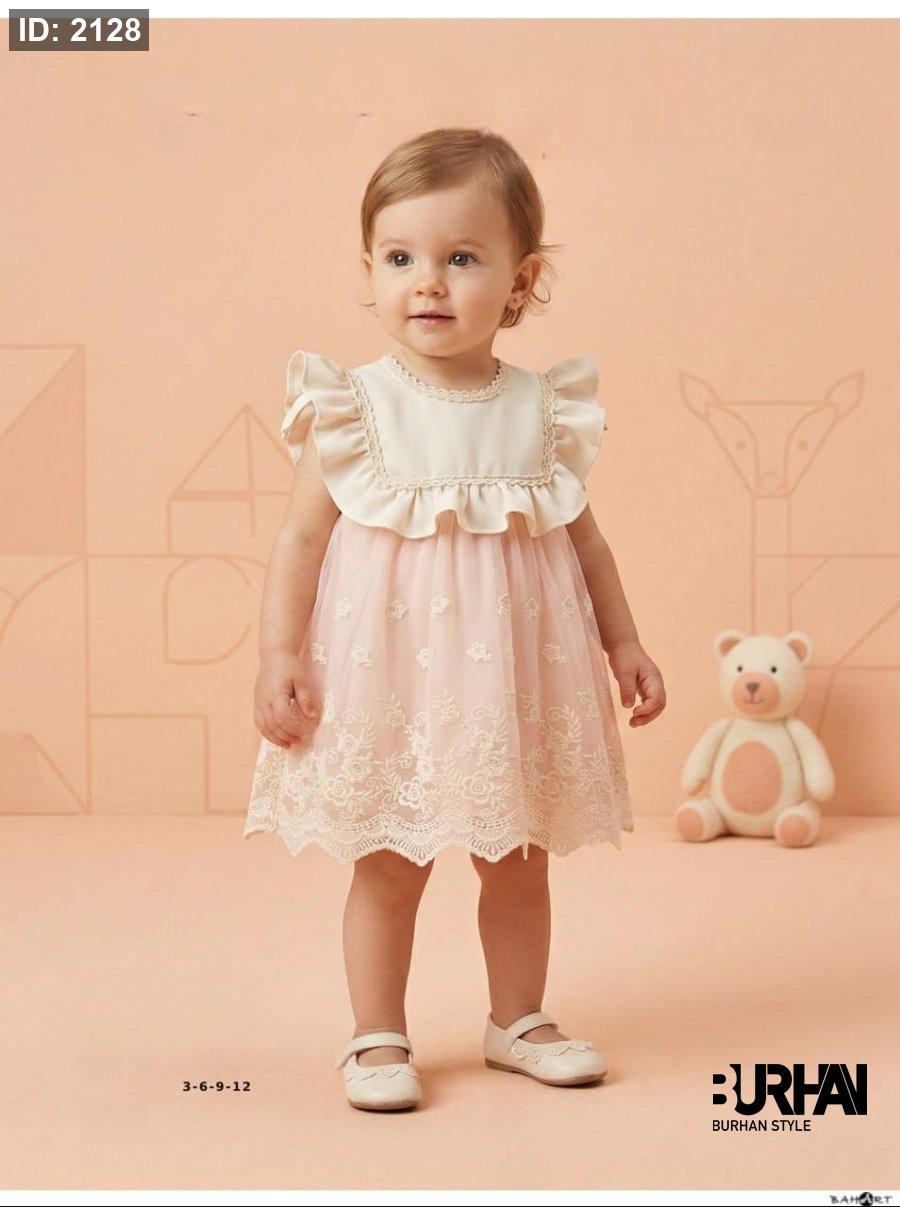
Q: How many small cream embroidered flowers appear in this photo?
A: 12